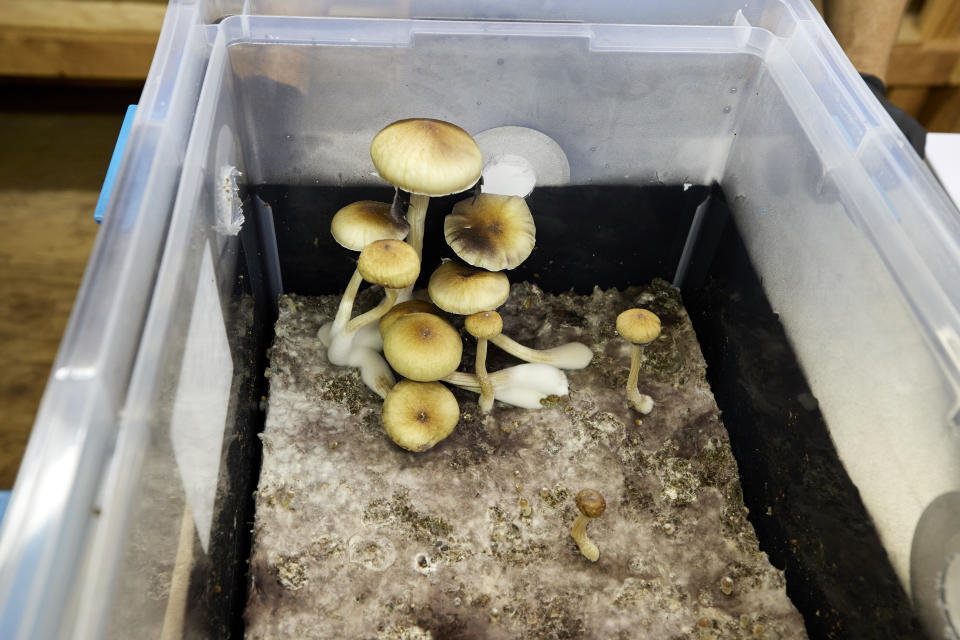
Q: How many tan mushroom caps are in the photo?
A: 11